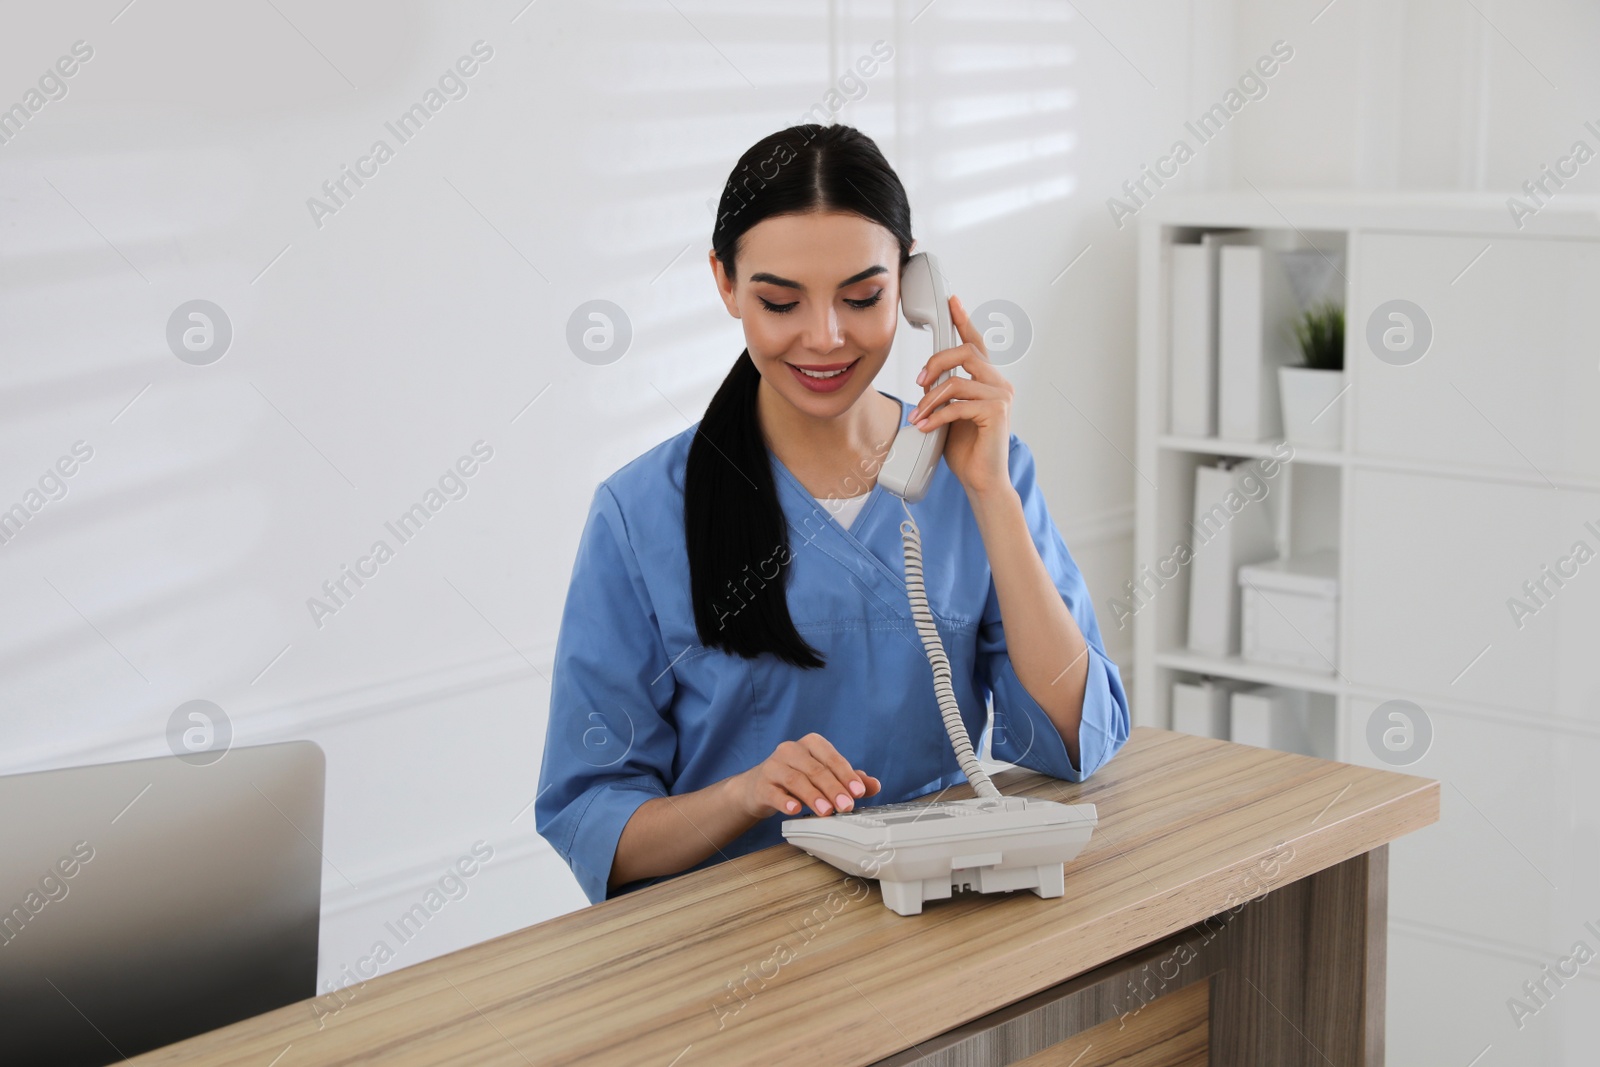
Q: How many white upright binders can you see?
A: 5